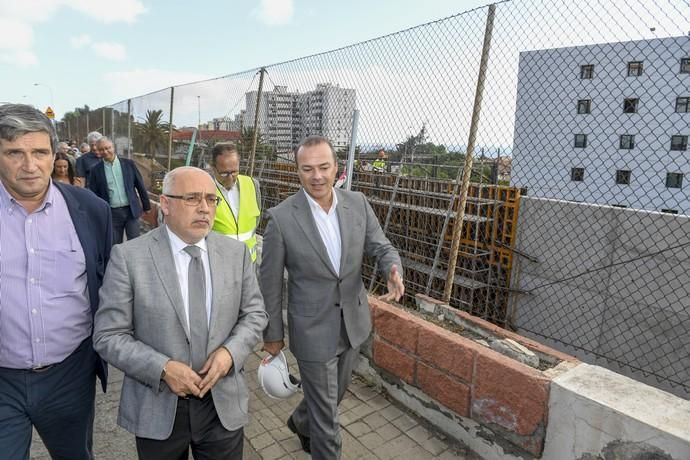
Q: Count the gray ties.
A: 1